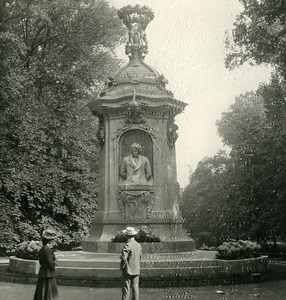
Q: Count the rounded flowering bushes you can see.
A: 2